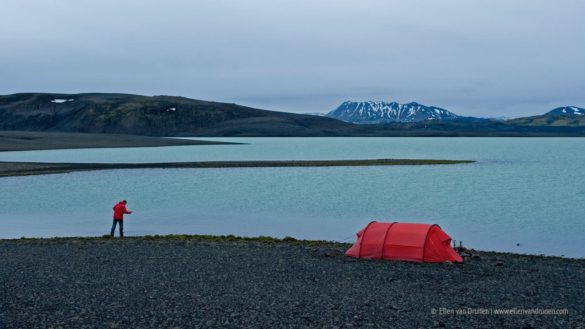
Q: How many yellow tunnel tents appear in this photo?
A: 0